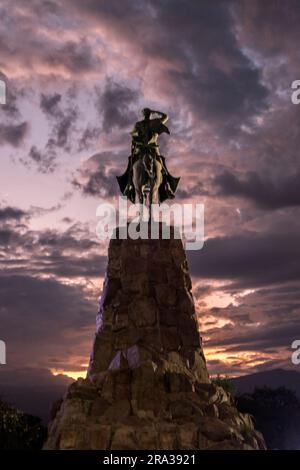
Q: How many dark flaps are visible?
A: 2